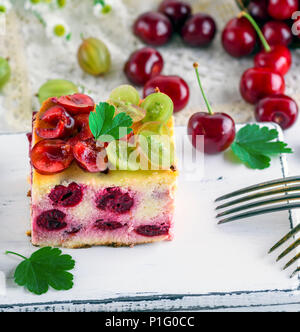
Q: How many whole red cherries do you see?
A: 13